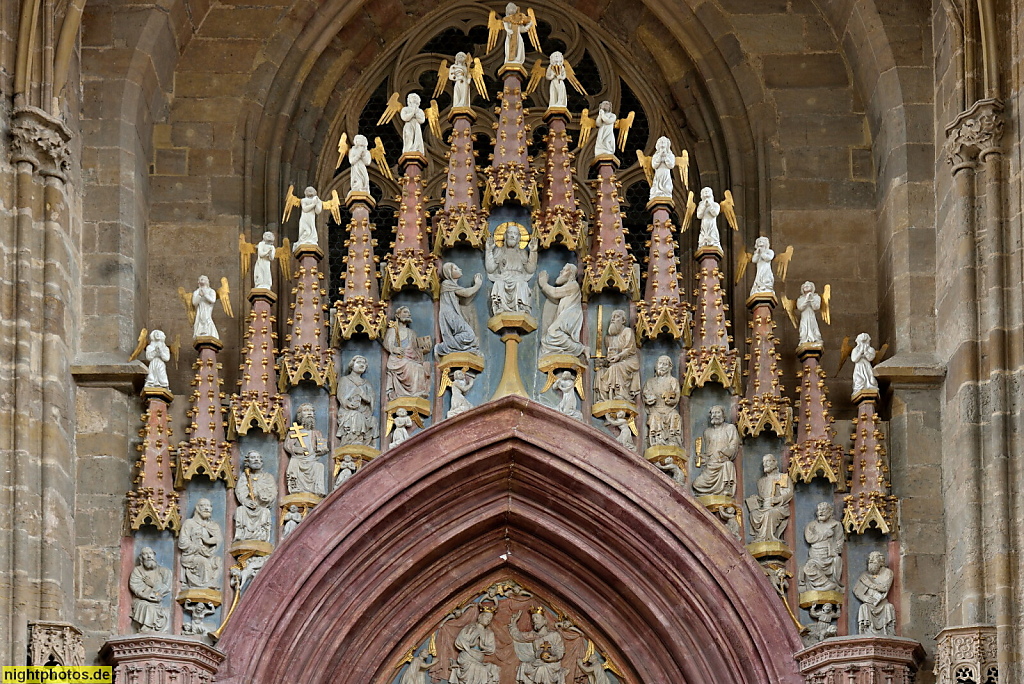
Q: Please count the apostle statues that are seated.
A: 12